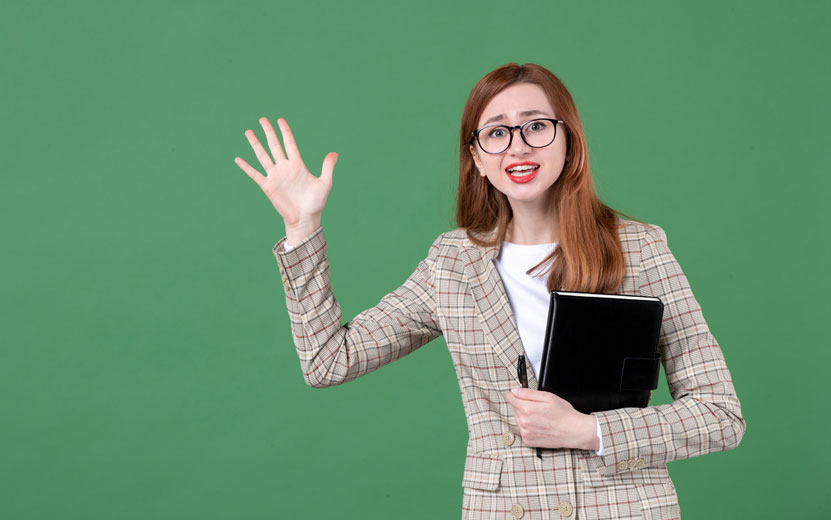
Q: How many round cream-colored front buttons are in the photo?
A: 3